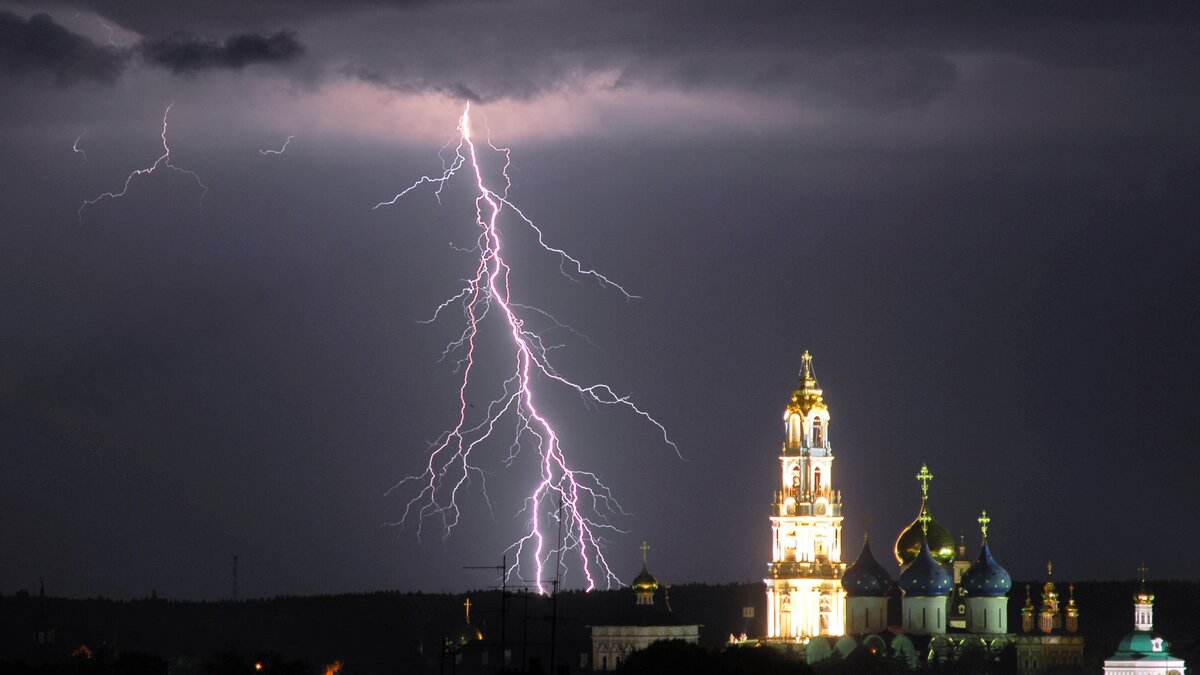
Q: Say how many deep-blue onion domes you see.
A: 3